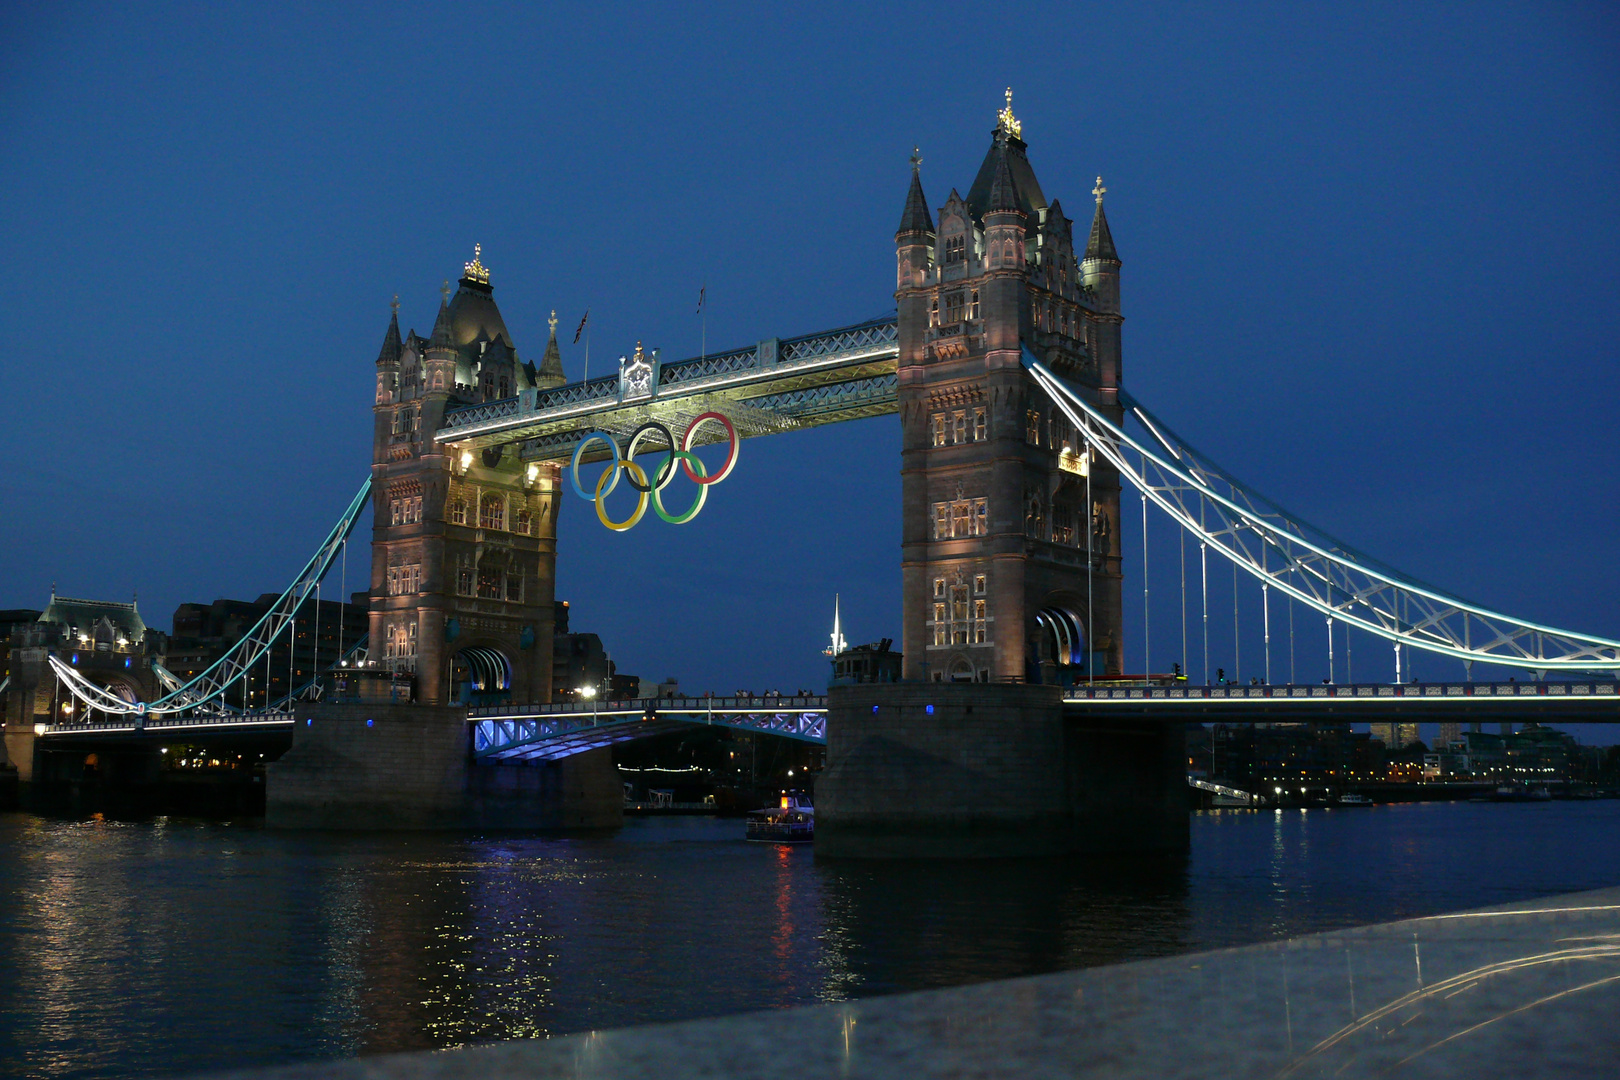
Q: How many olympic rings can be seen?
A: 5